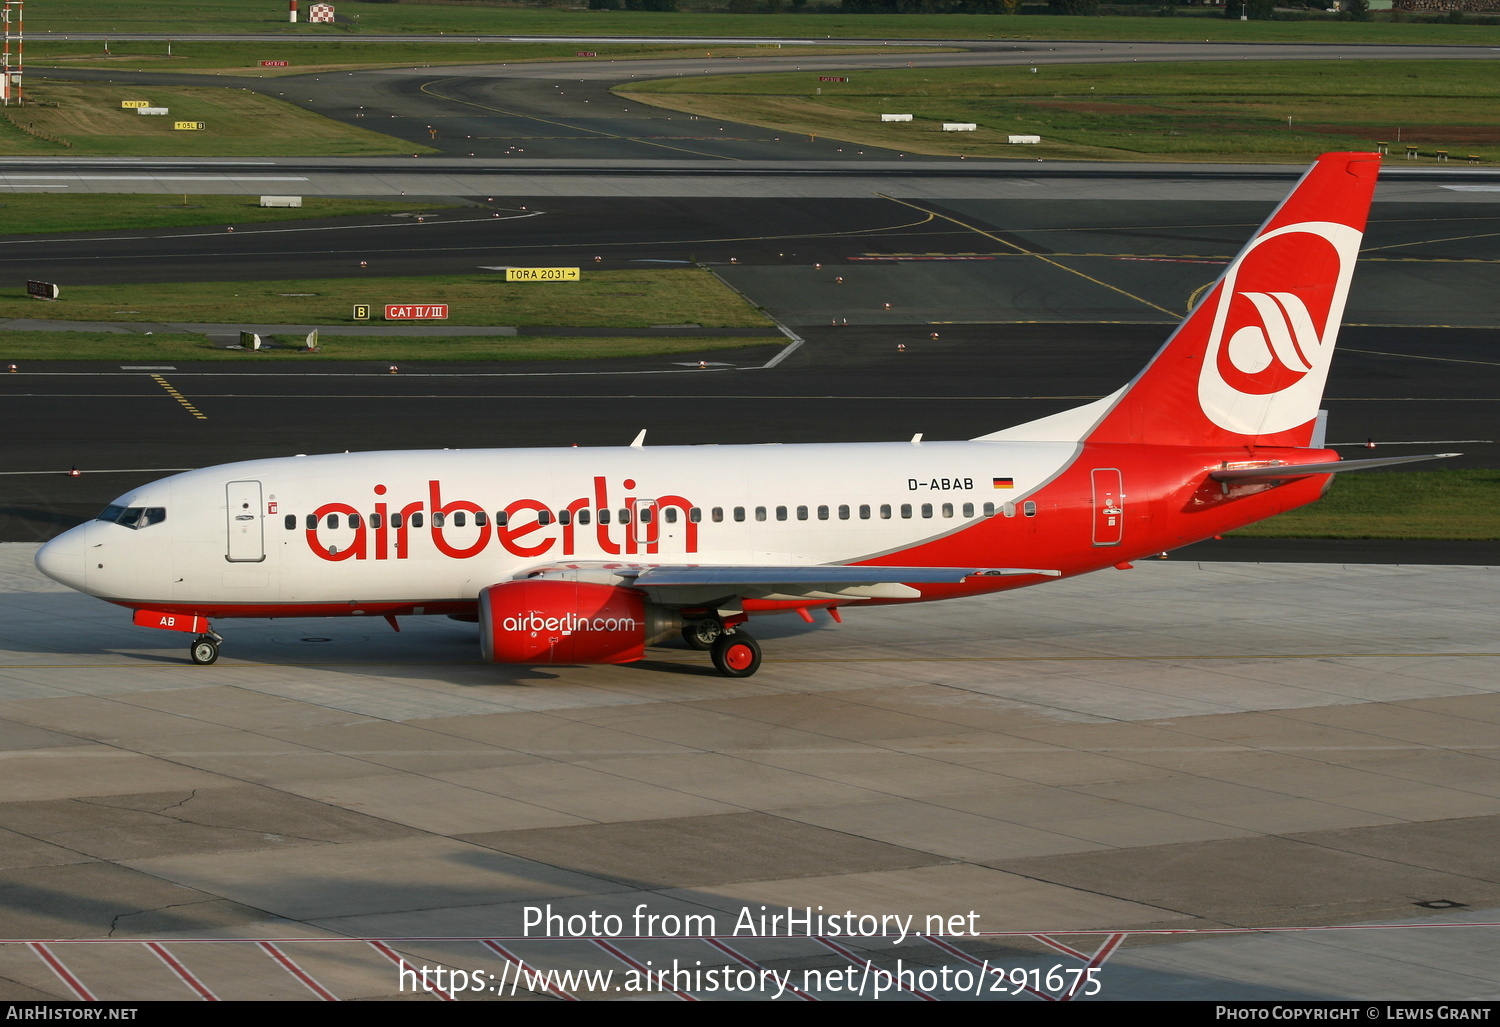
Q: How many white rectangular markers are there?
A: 5